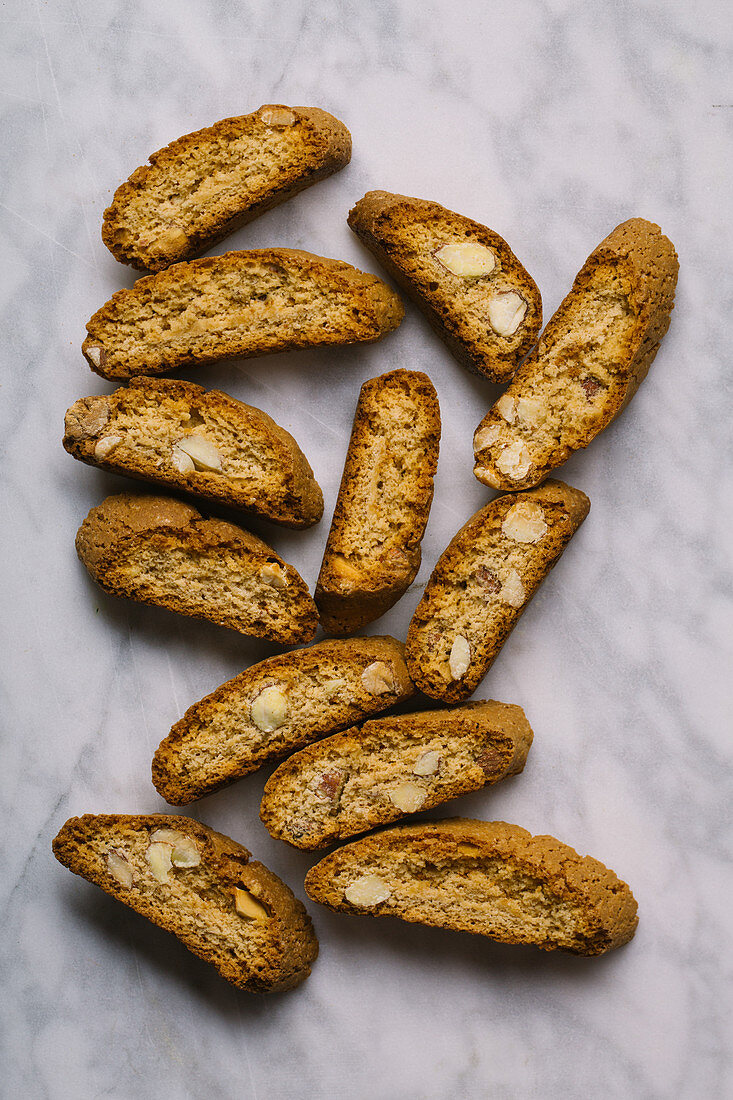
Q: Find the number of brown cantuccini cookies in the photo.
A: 12